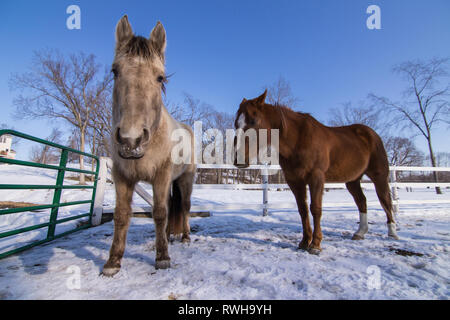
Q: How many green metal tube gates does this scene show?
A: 1